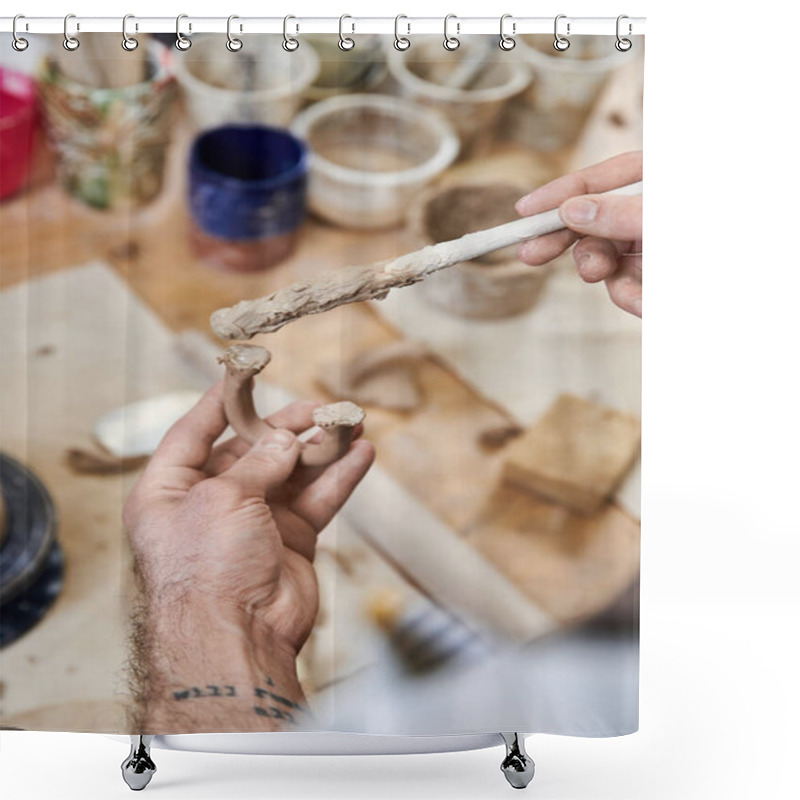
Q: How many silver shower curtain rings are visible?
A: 12